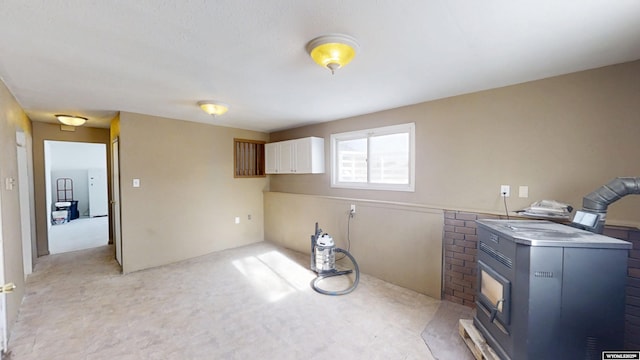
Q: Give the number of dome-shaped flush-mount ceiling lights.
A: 3